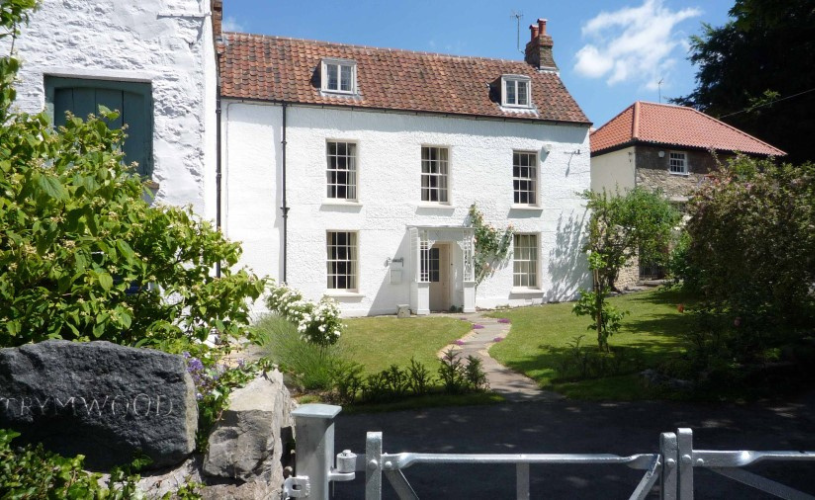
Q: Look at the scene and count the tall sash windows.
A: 5